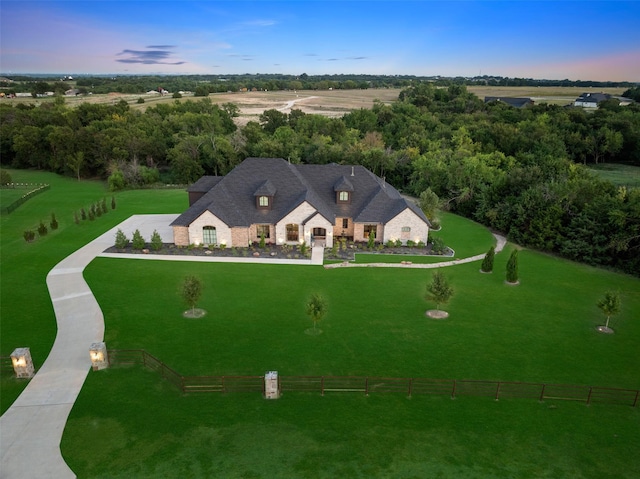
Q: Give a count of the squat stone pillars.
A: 3